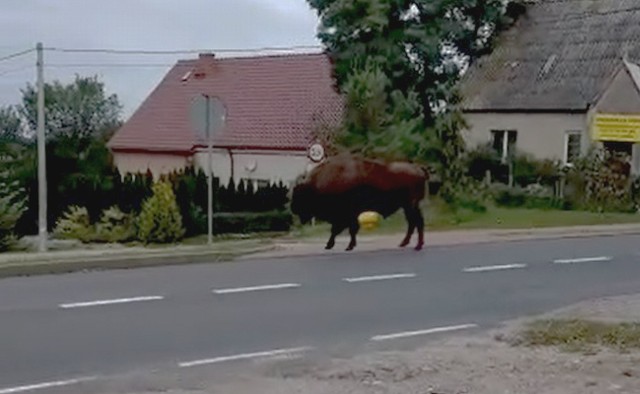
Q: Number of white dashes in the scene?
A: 8